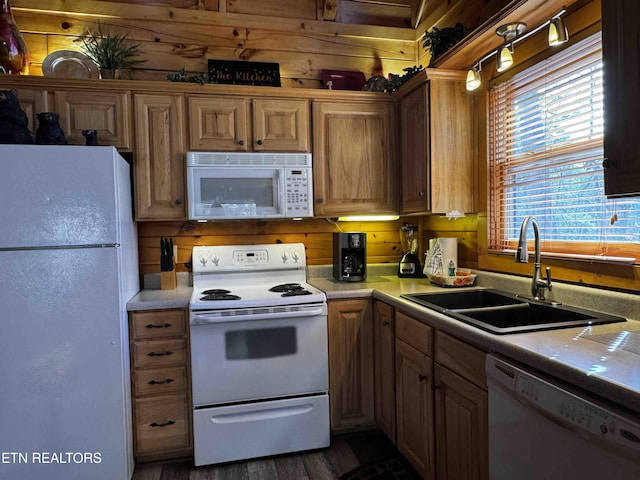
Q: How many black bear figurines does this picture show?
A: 3